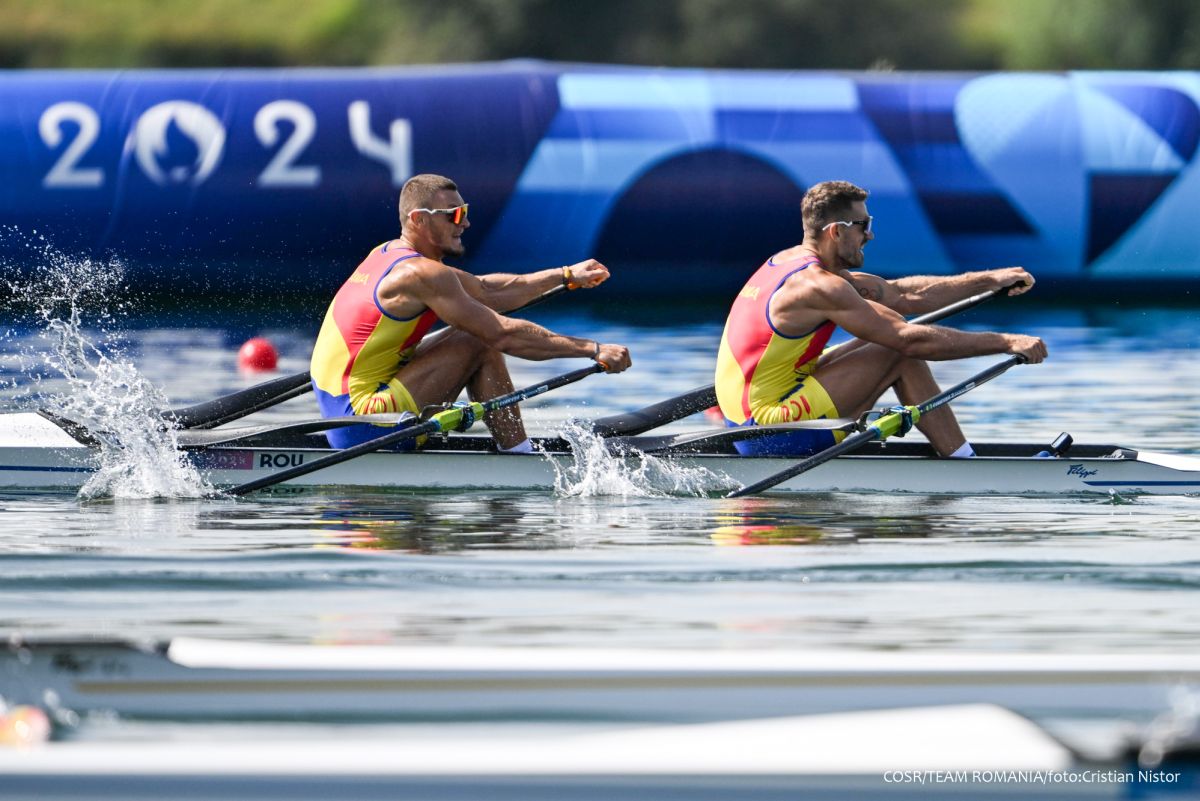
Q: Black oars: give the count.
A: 4